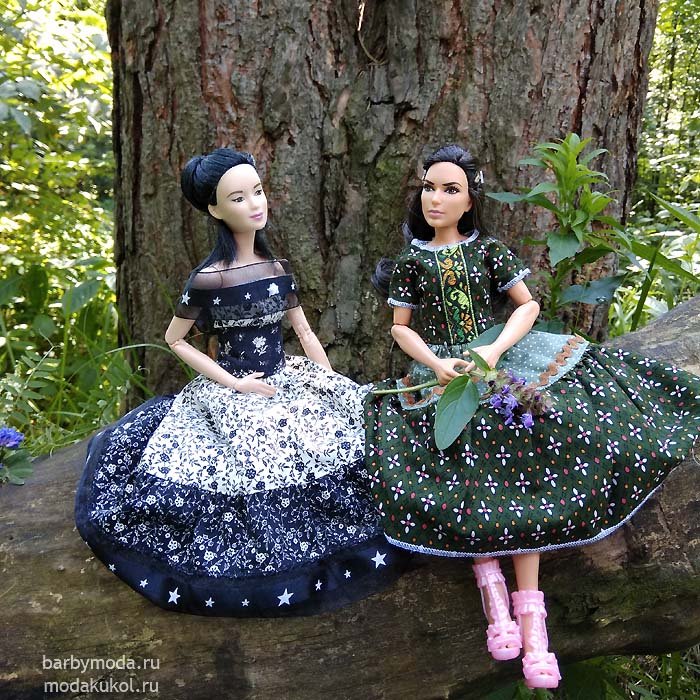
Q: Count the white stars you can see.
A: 14